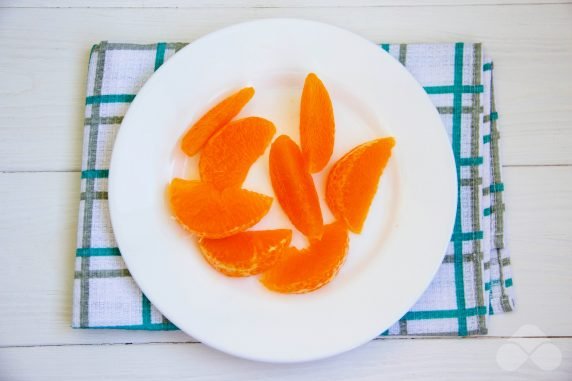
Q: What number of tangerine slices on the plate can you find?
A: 8